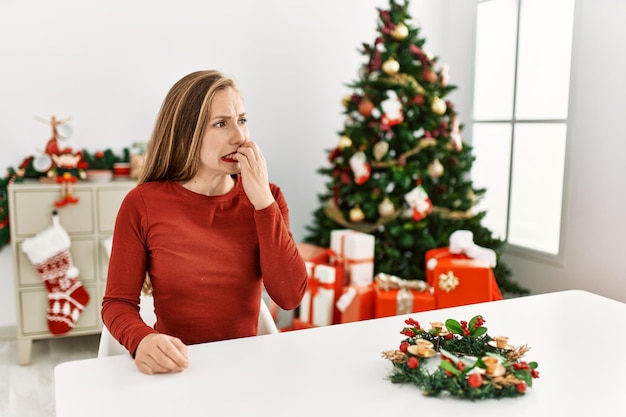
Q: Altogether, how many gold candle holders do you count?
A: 4